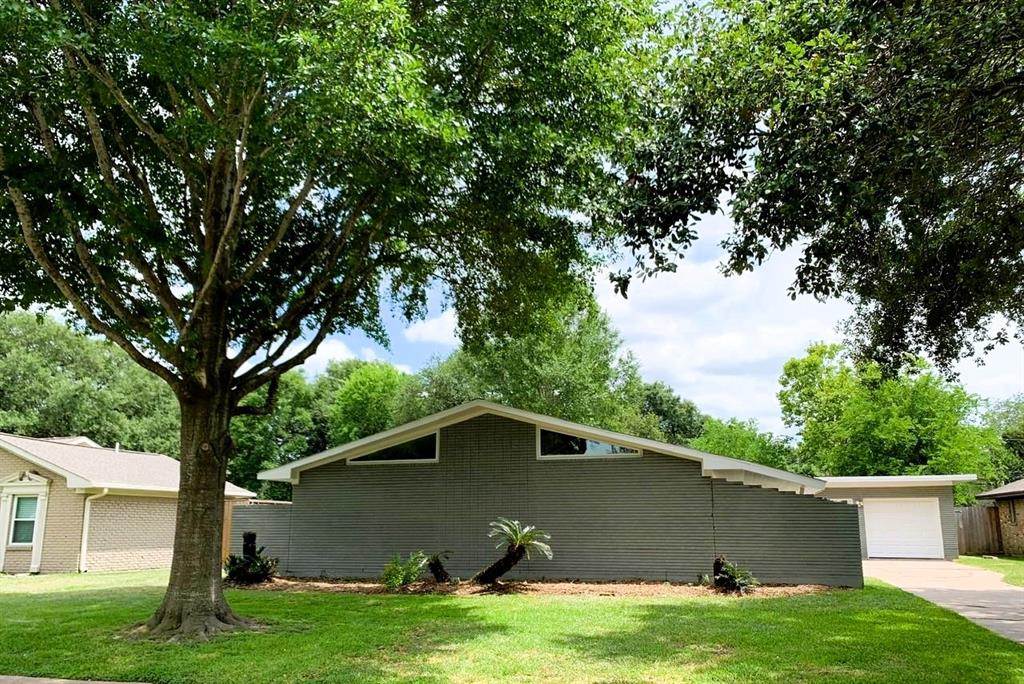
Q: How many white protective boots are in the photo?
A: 0